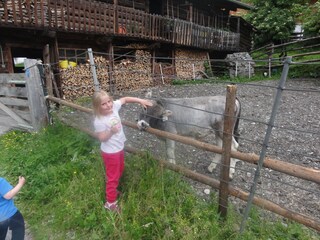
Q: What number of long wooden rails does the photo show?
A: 2